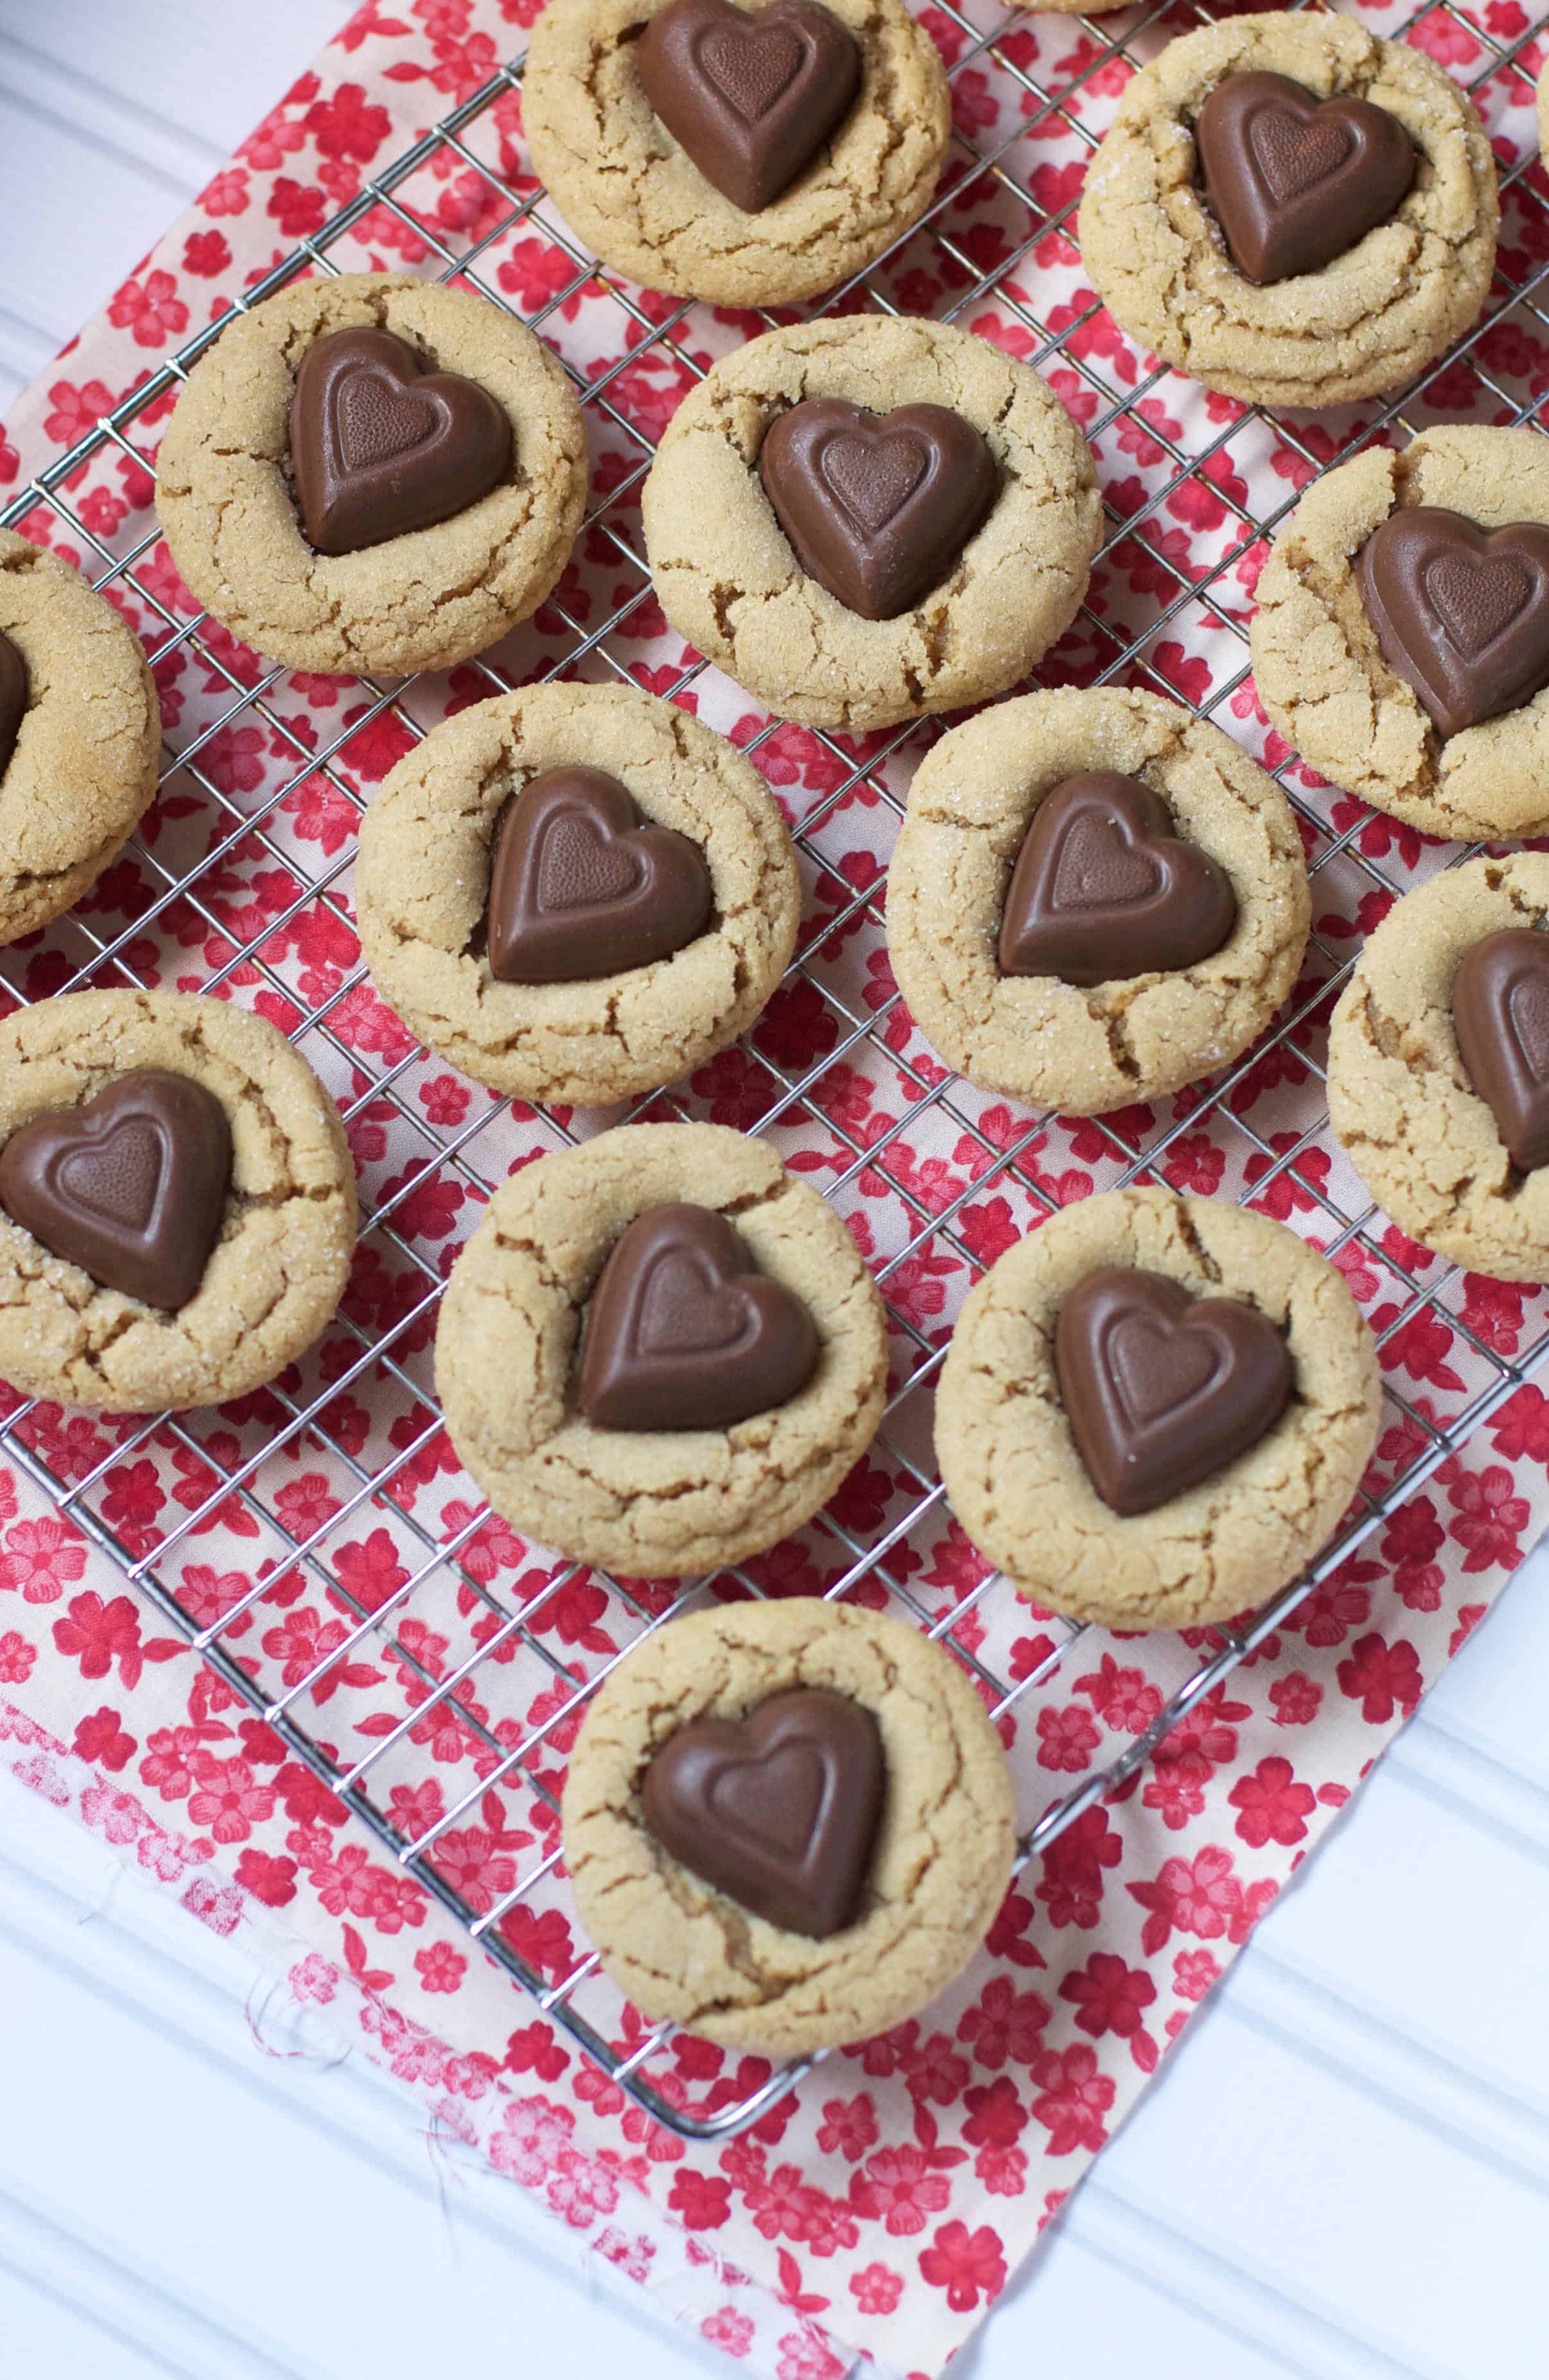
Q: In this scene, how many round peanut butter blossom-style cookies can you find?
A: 13